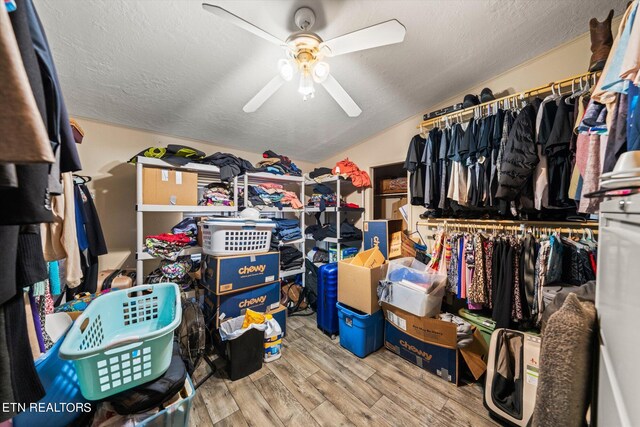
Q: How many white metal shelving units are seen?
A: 3